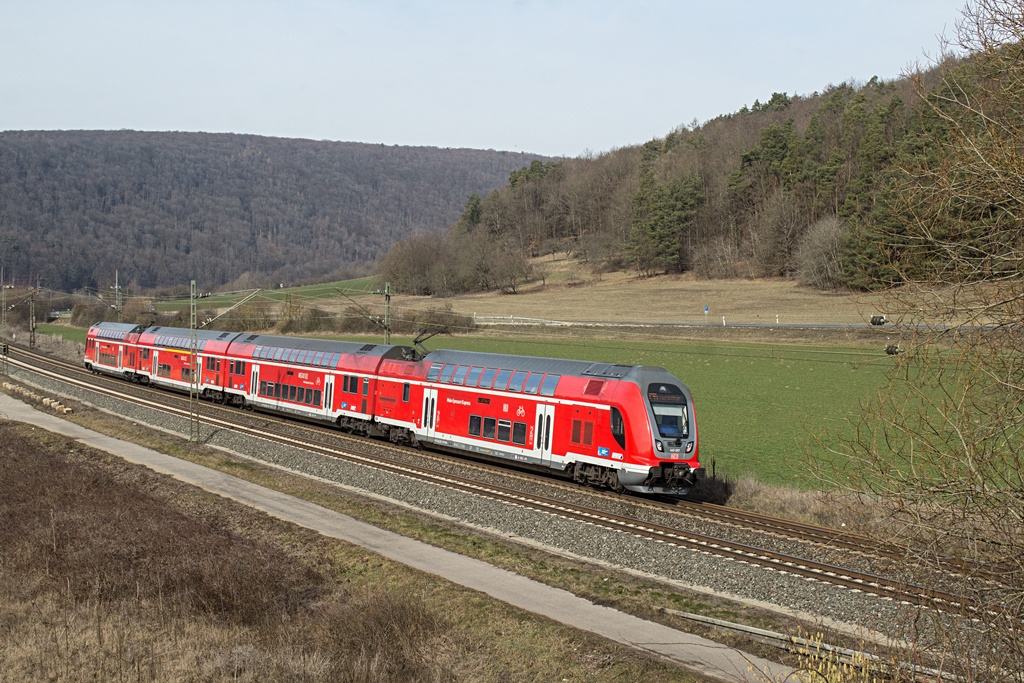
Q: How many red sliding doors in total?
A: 0